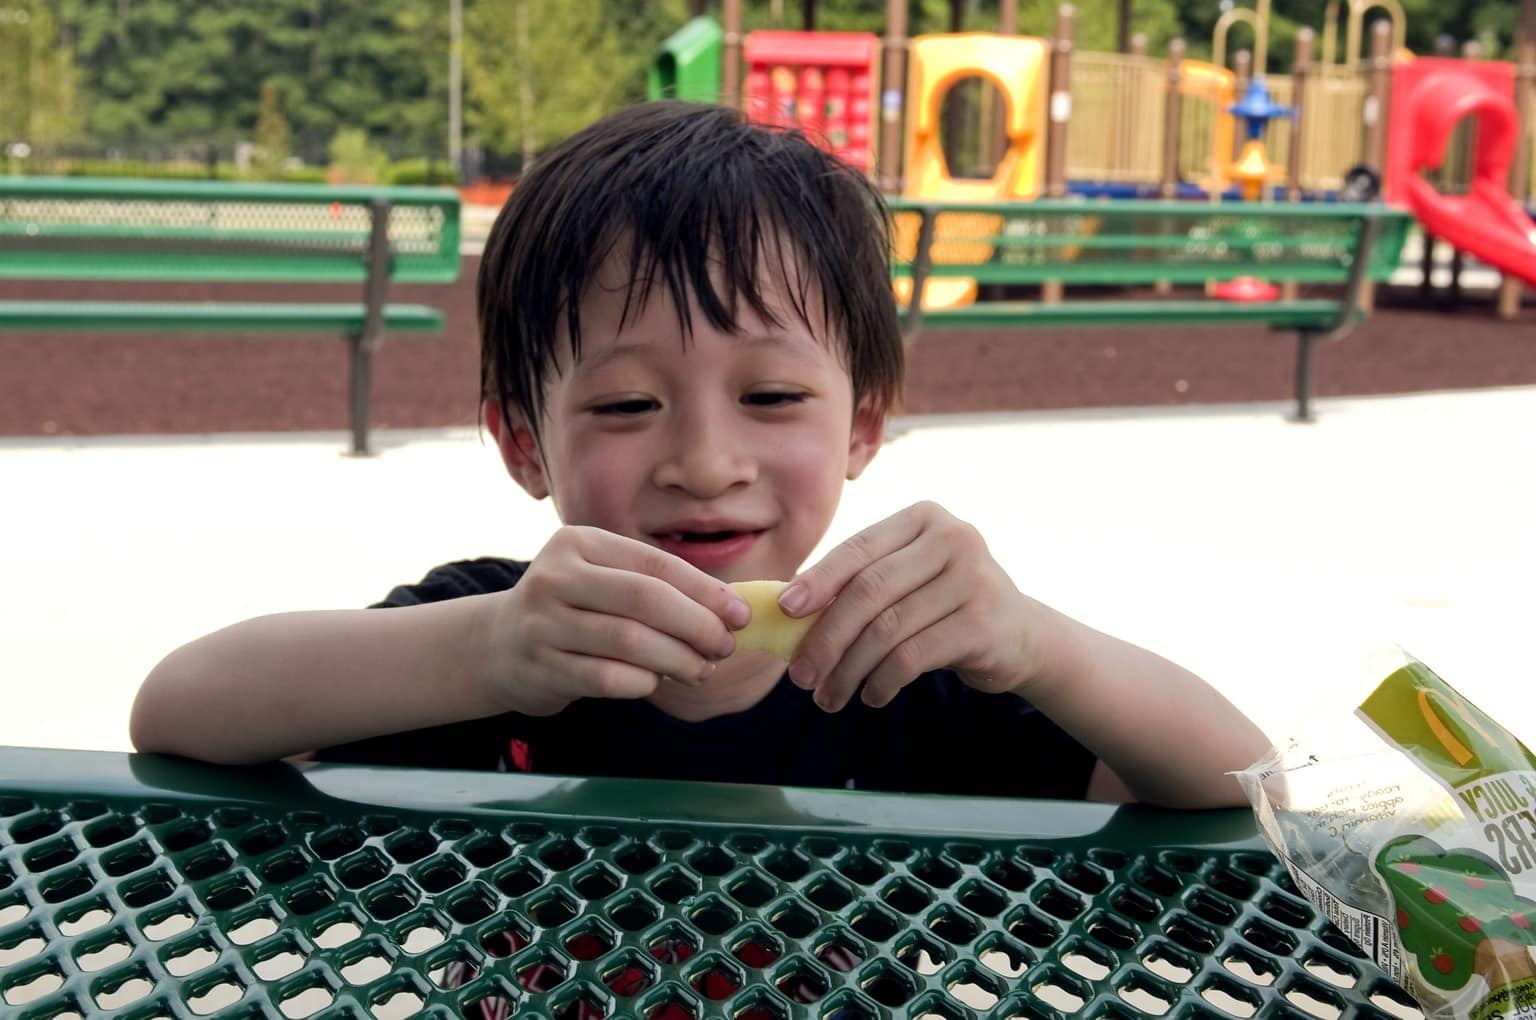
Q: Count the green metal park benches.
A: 2